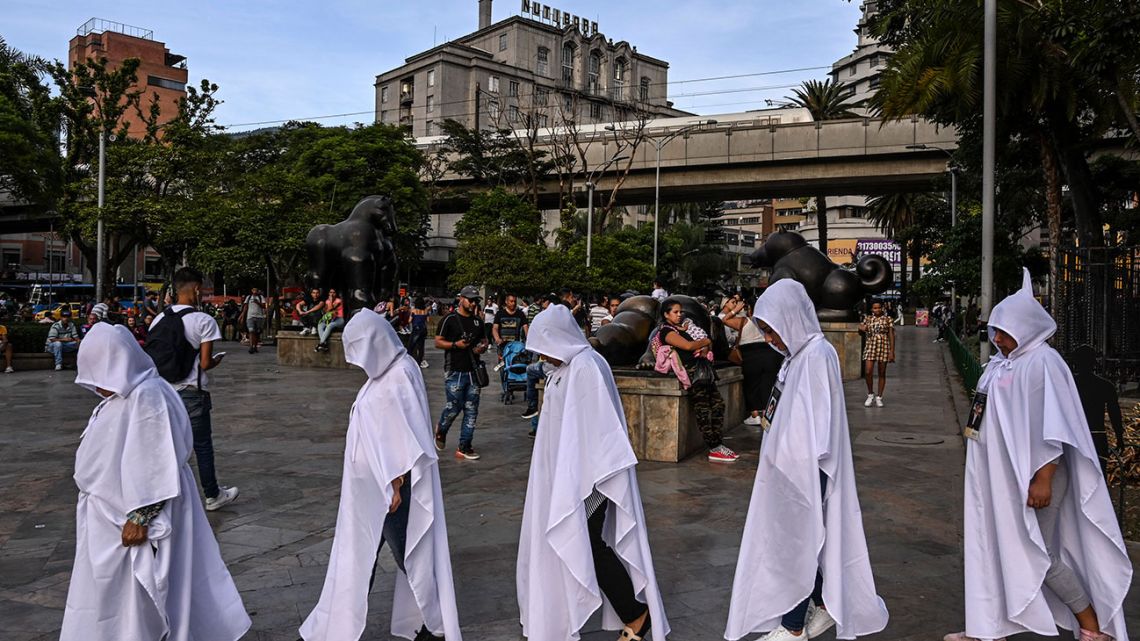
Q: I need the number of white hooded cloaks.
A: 5